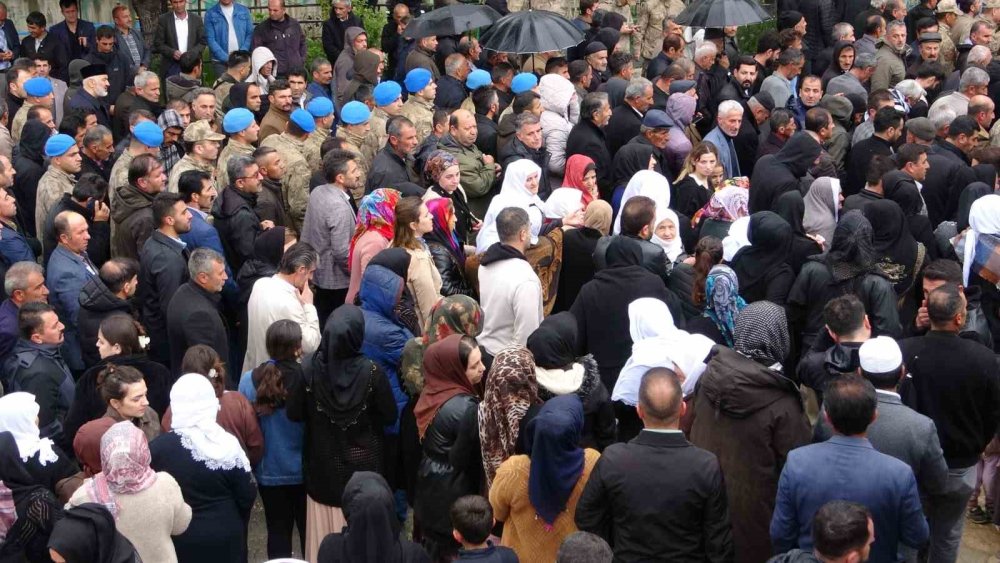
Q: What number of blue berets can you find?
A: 11